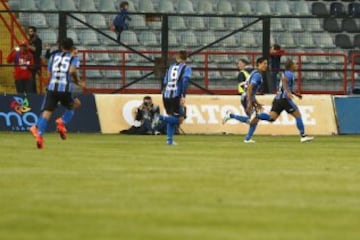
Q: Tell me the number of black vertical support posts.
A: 3